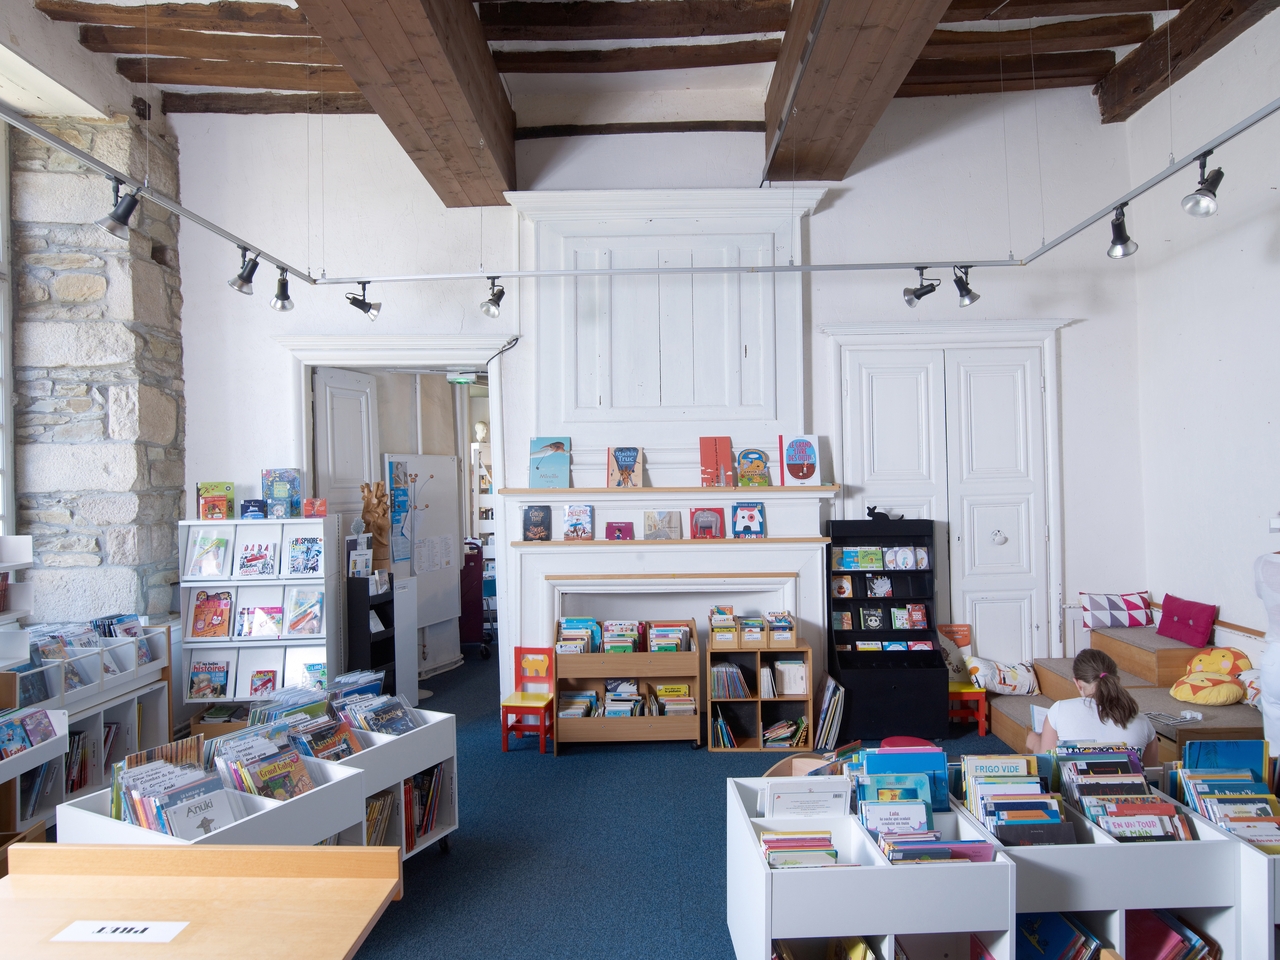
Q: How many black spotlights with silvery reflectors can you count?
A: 9